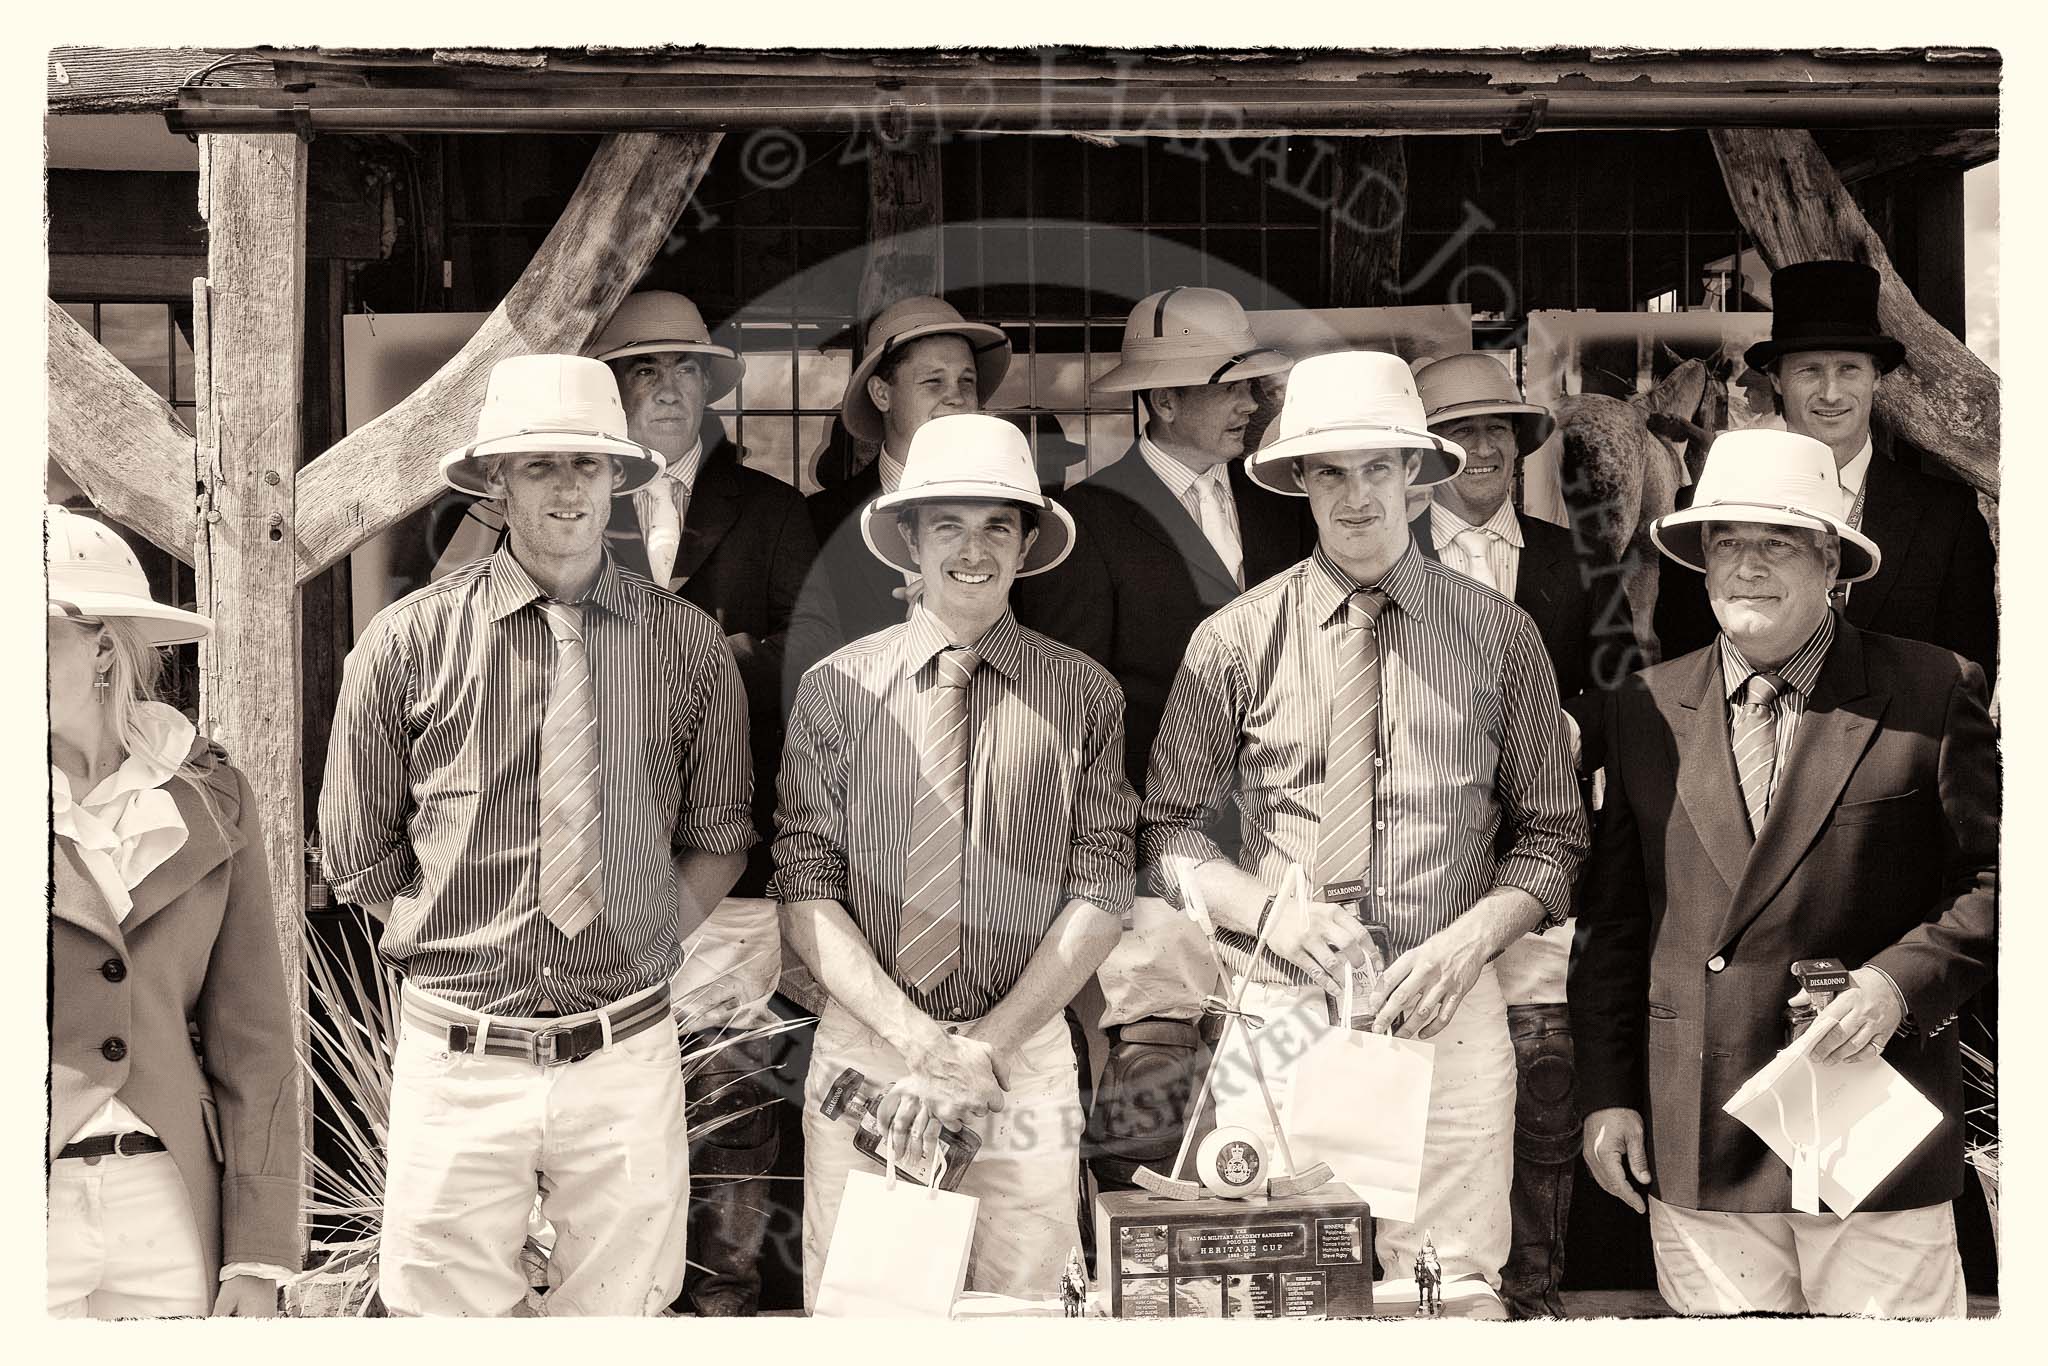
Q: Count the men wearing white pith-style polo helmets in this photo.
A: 4